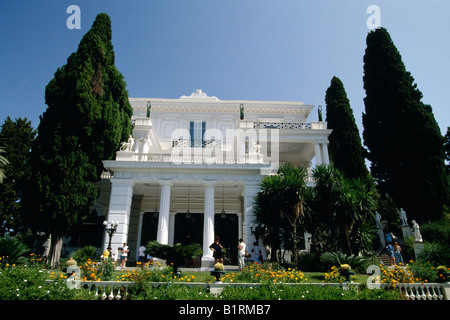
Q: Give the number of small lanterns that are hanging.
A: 3